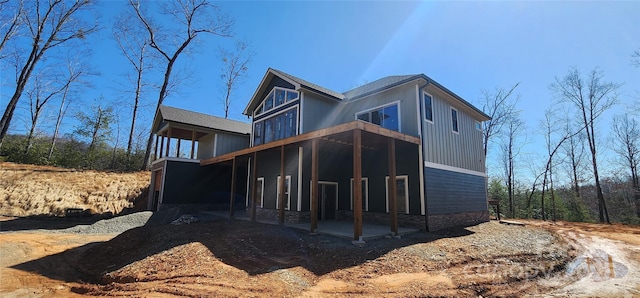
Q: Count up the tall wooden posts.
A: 6